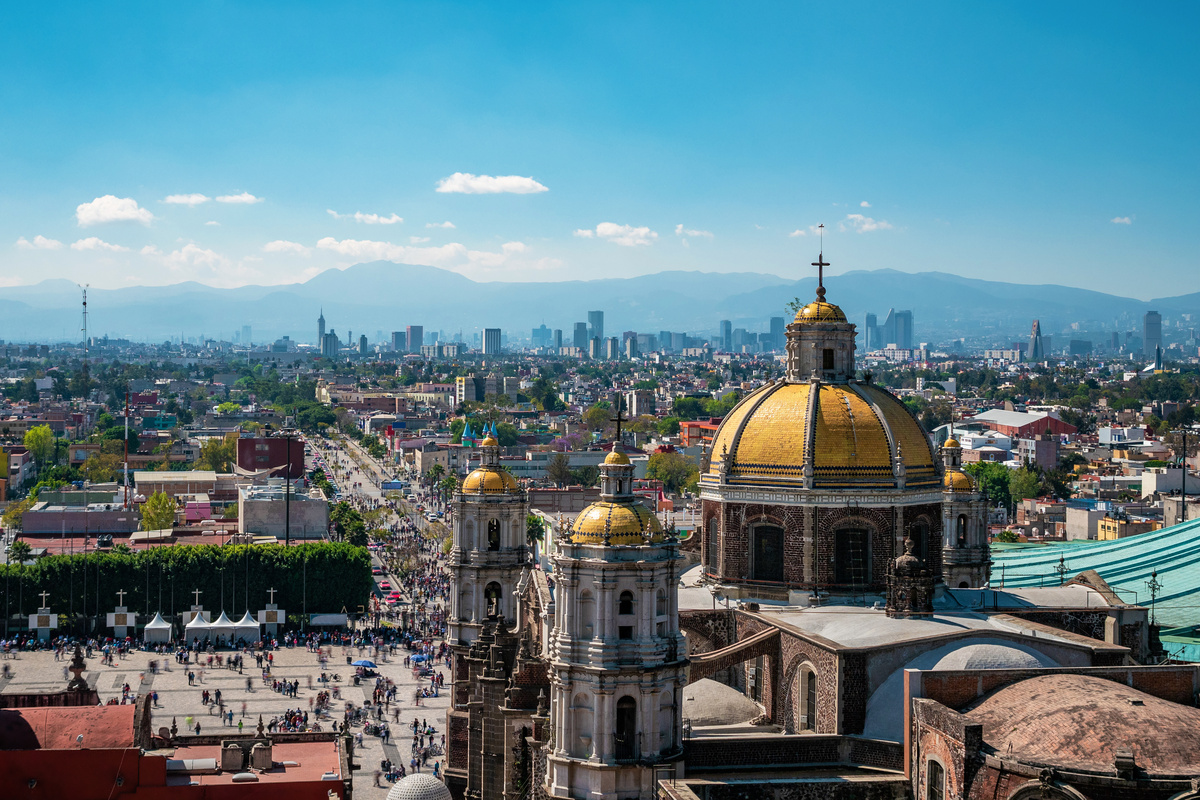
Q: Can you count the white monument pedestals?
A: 4